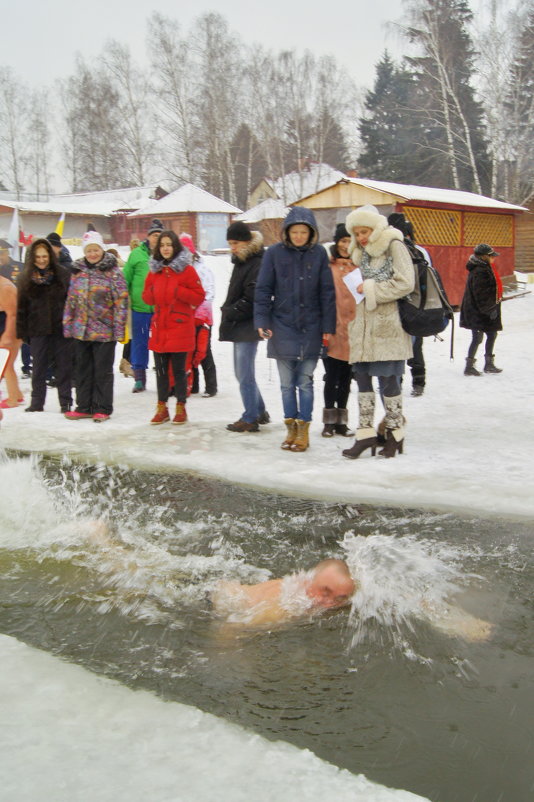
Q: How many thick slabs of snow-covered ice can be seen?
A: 2